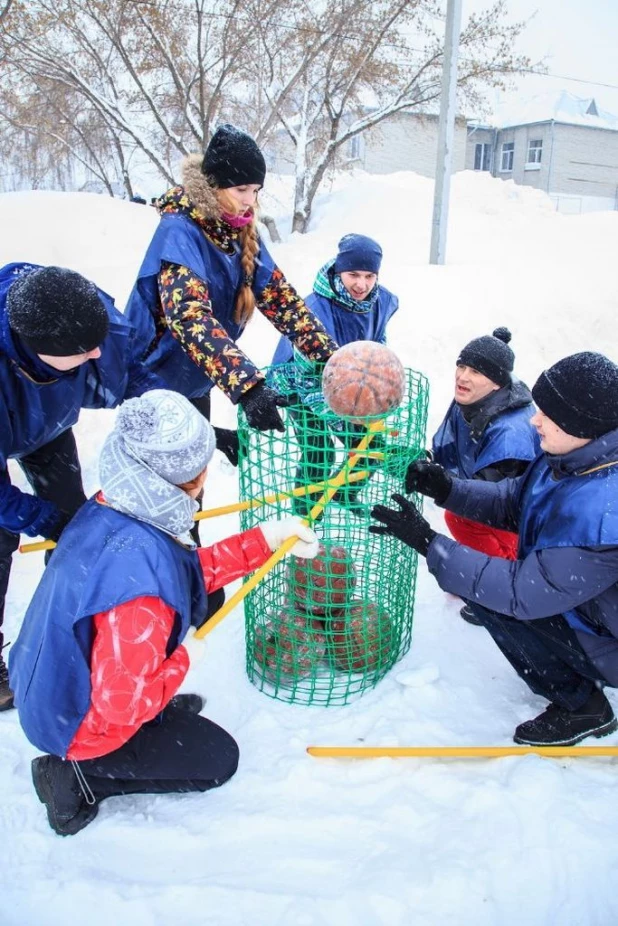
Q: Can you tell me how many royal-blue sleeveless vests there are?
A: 6